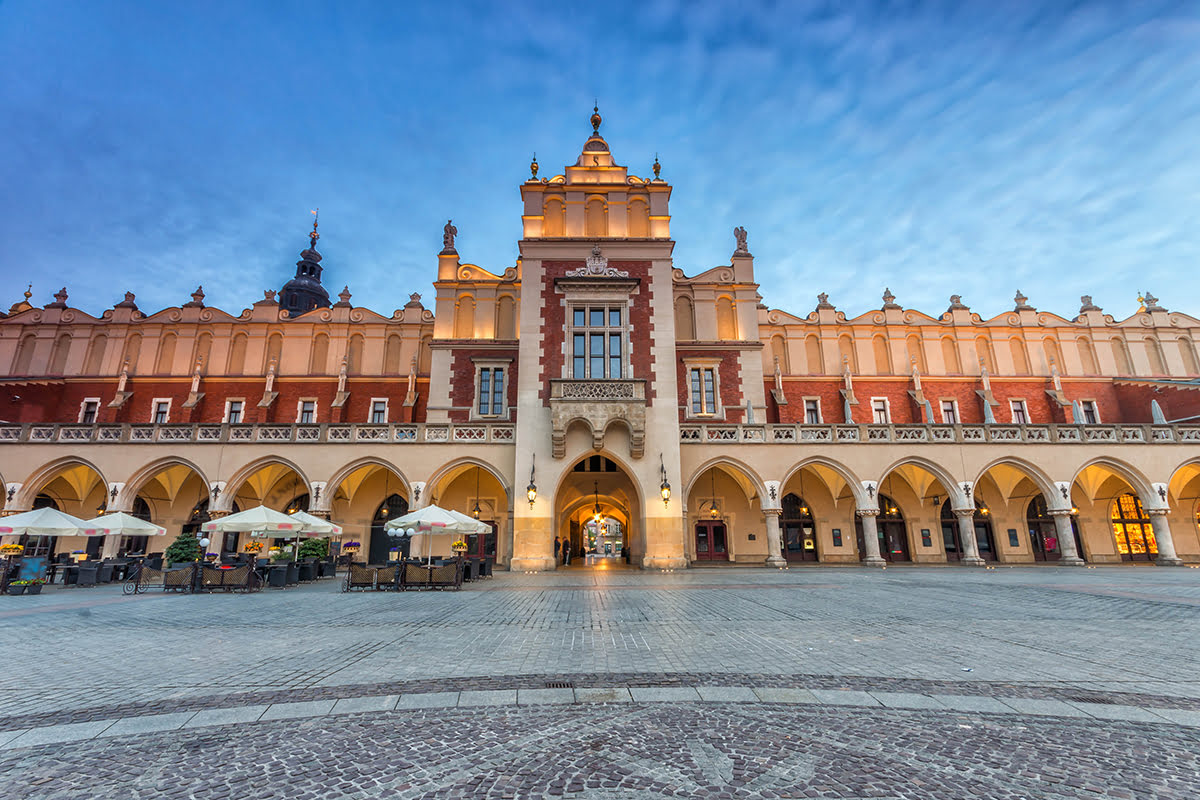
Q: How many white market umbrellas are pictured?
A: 6